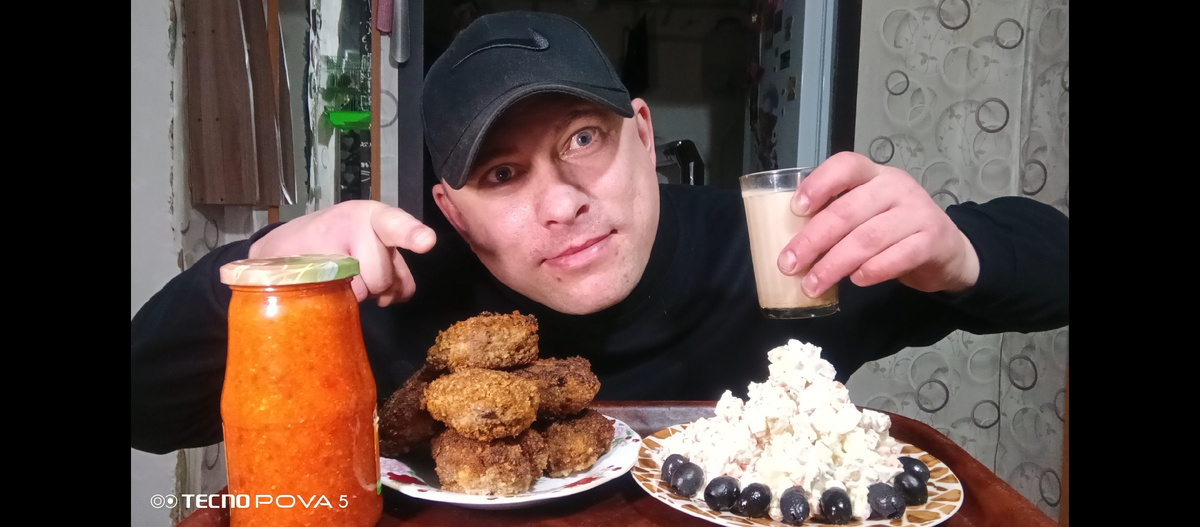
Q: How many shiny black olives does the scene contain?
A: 9